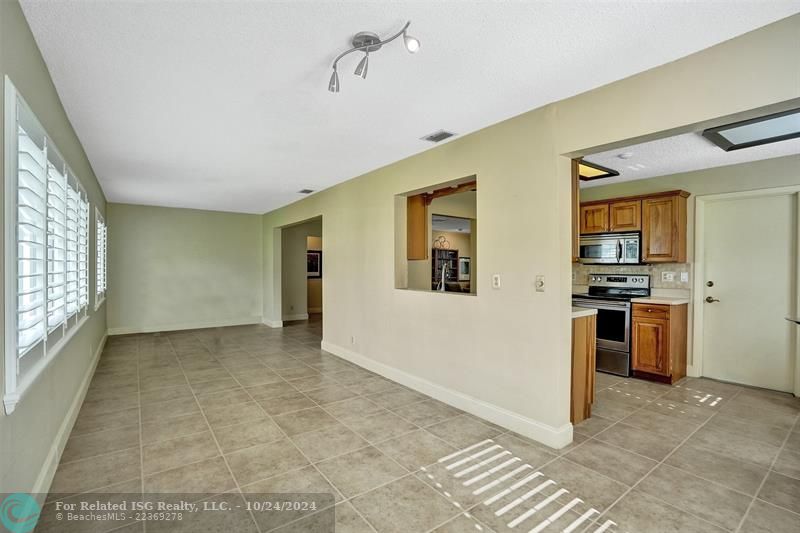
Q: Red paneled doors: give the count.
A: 0